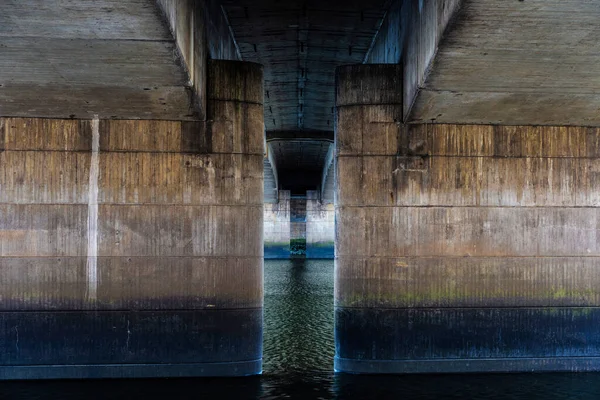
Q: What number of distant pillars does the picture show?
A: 2